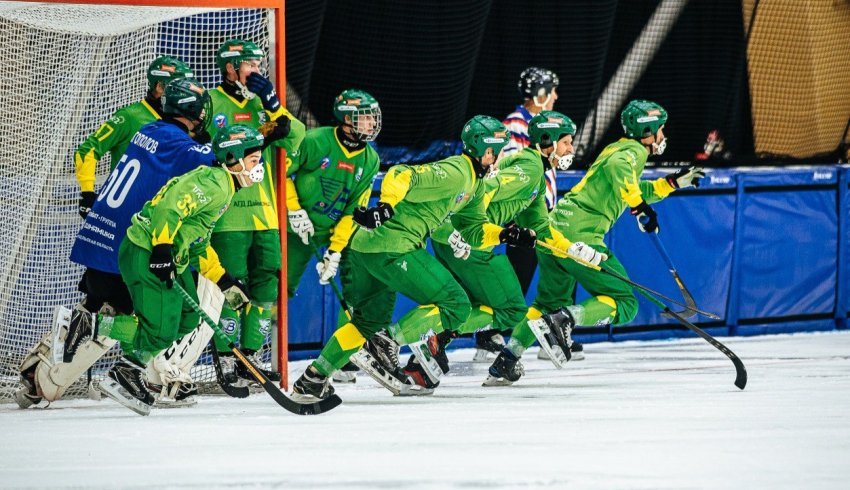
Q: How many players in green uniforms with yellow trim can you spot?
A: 7